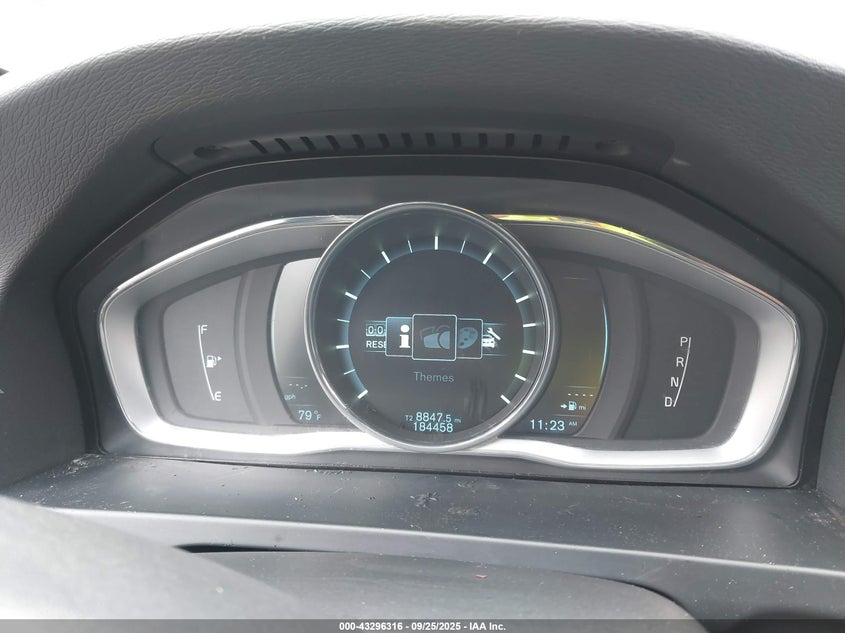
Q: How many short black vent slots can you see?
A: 13